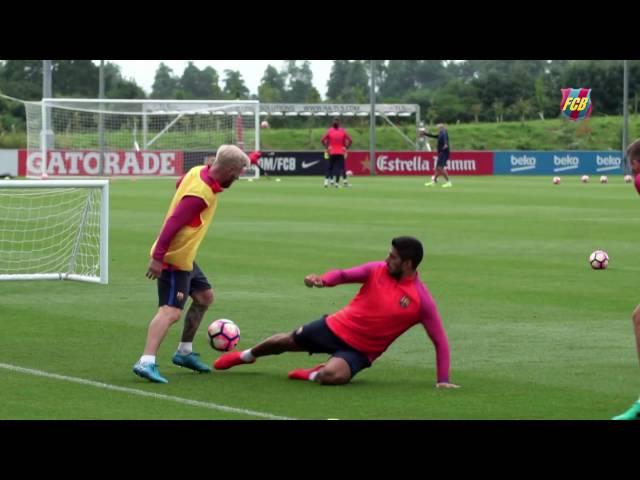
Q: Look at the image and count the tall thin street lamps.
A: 4